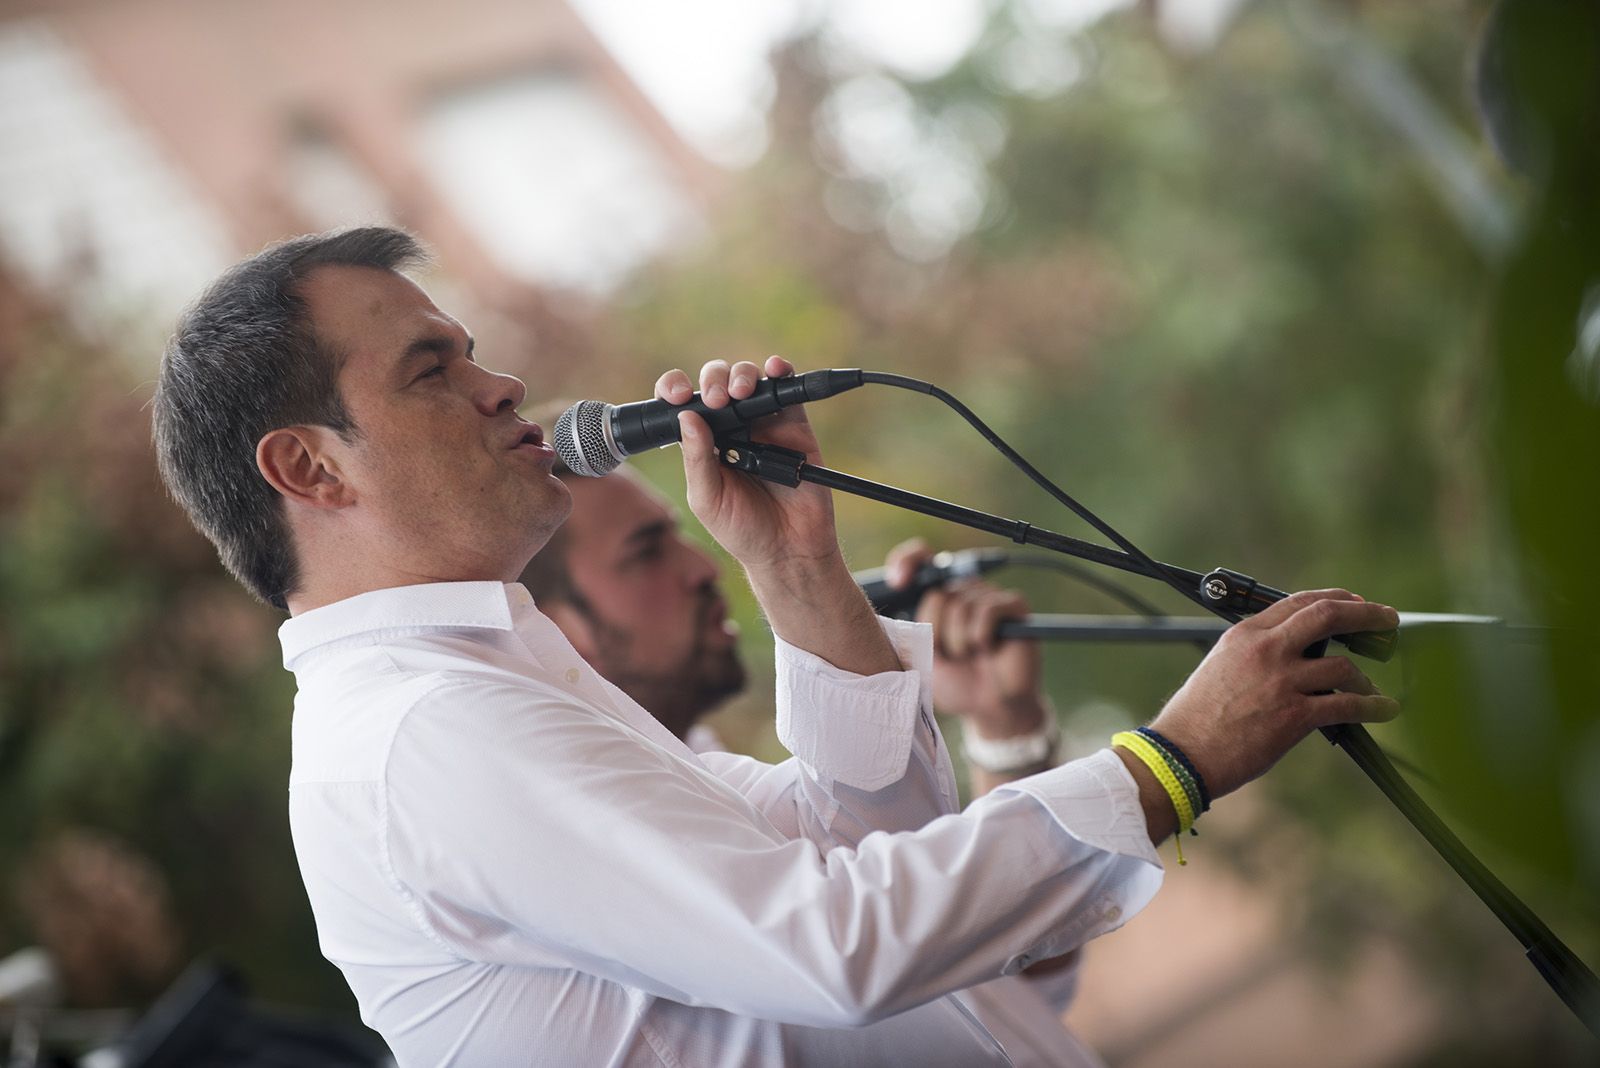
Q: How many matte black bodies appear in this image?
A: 2